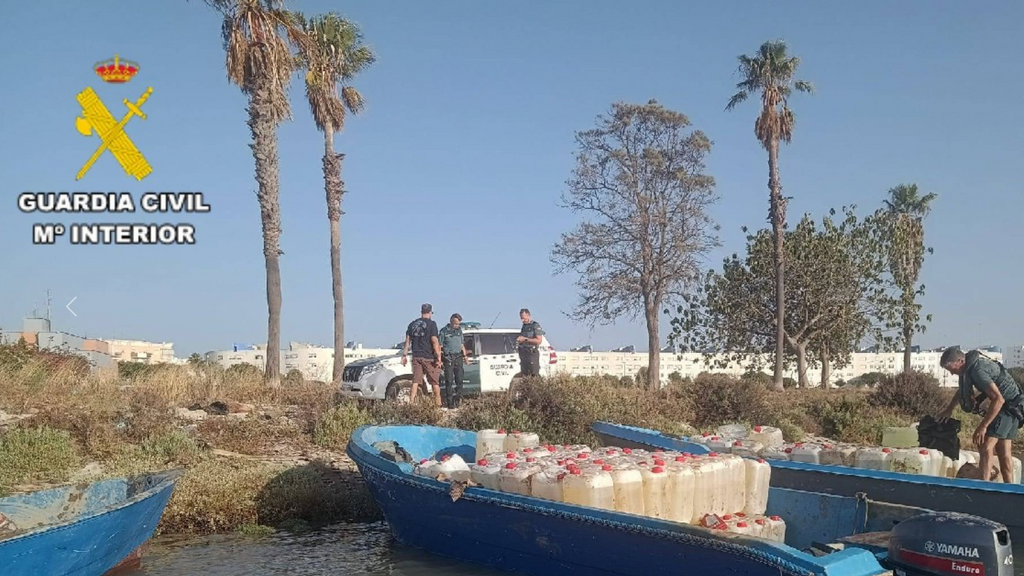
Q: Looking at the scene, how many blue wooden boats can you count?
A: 3